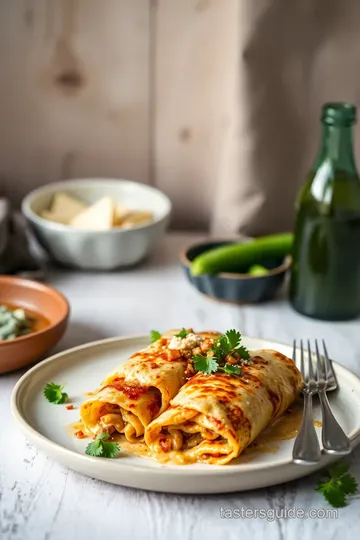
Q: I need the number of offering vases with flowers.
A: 0